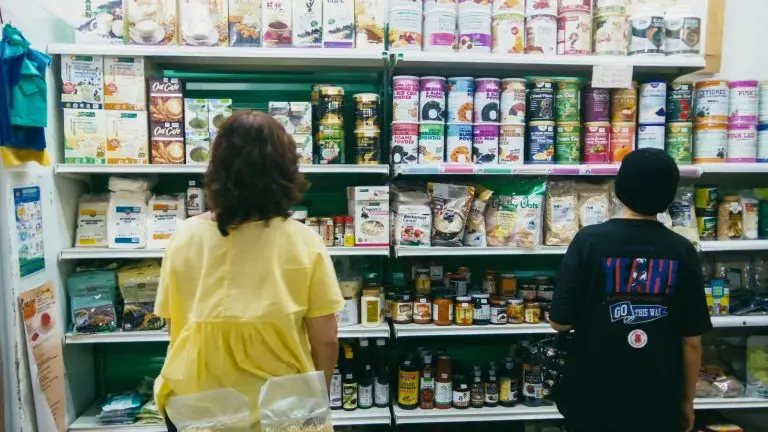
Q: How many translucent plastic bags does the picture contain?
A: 2